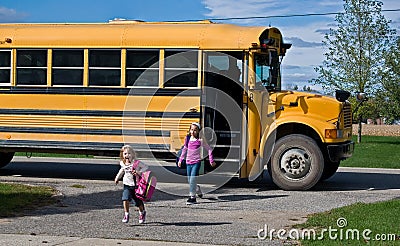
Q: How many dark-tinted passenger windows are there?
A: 6